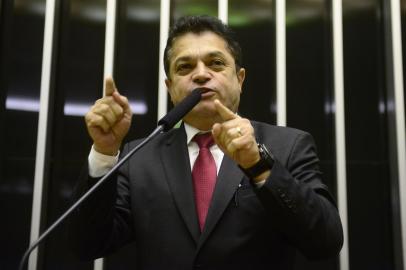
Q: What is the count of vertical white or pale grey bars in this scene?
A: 7